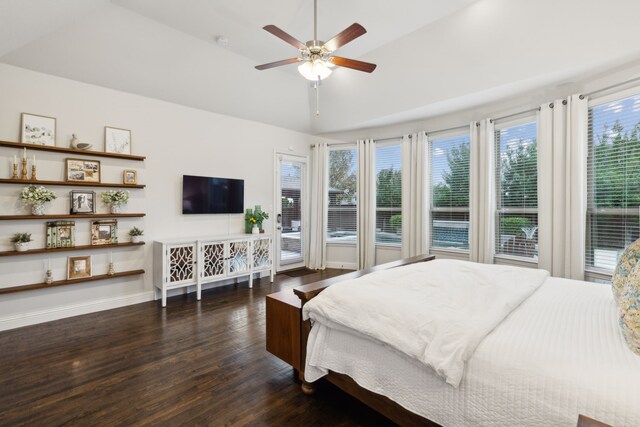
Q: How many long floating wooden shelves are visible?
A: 5